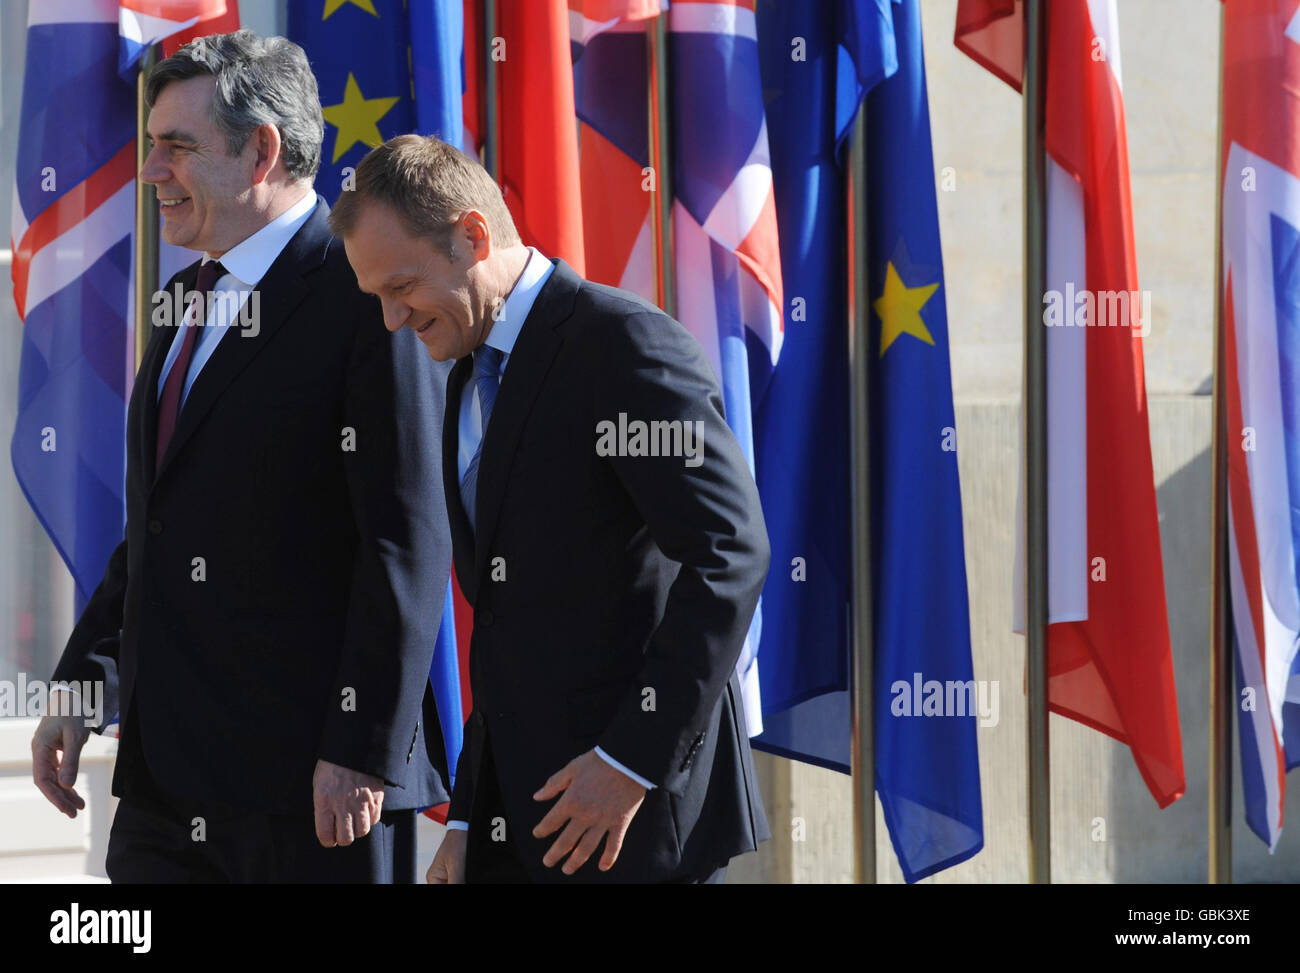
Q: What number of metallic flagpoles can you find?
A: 6